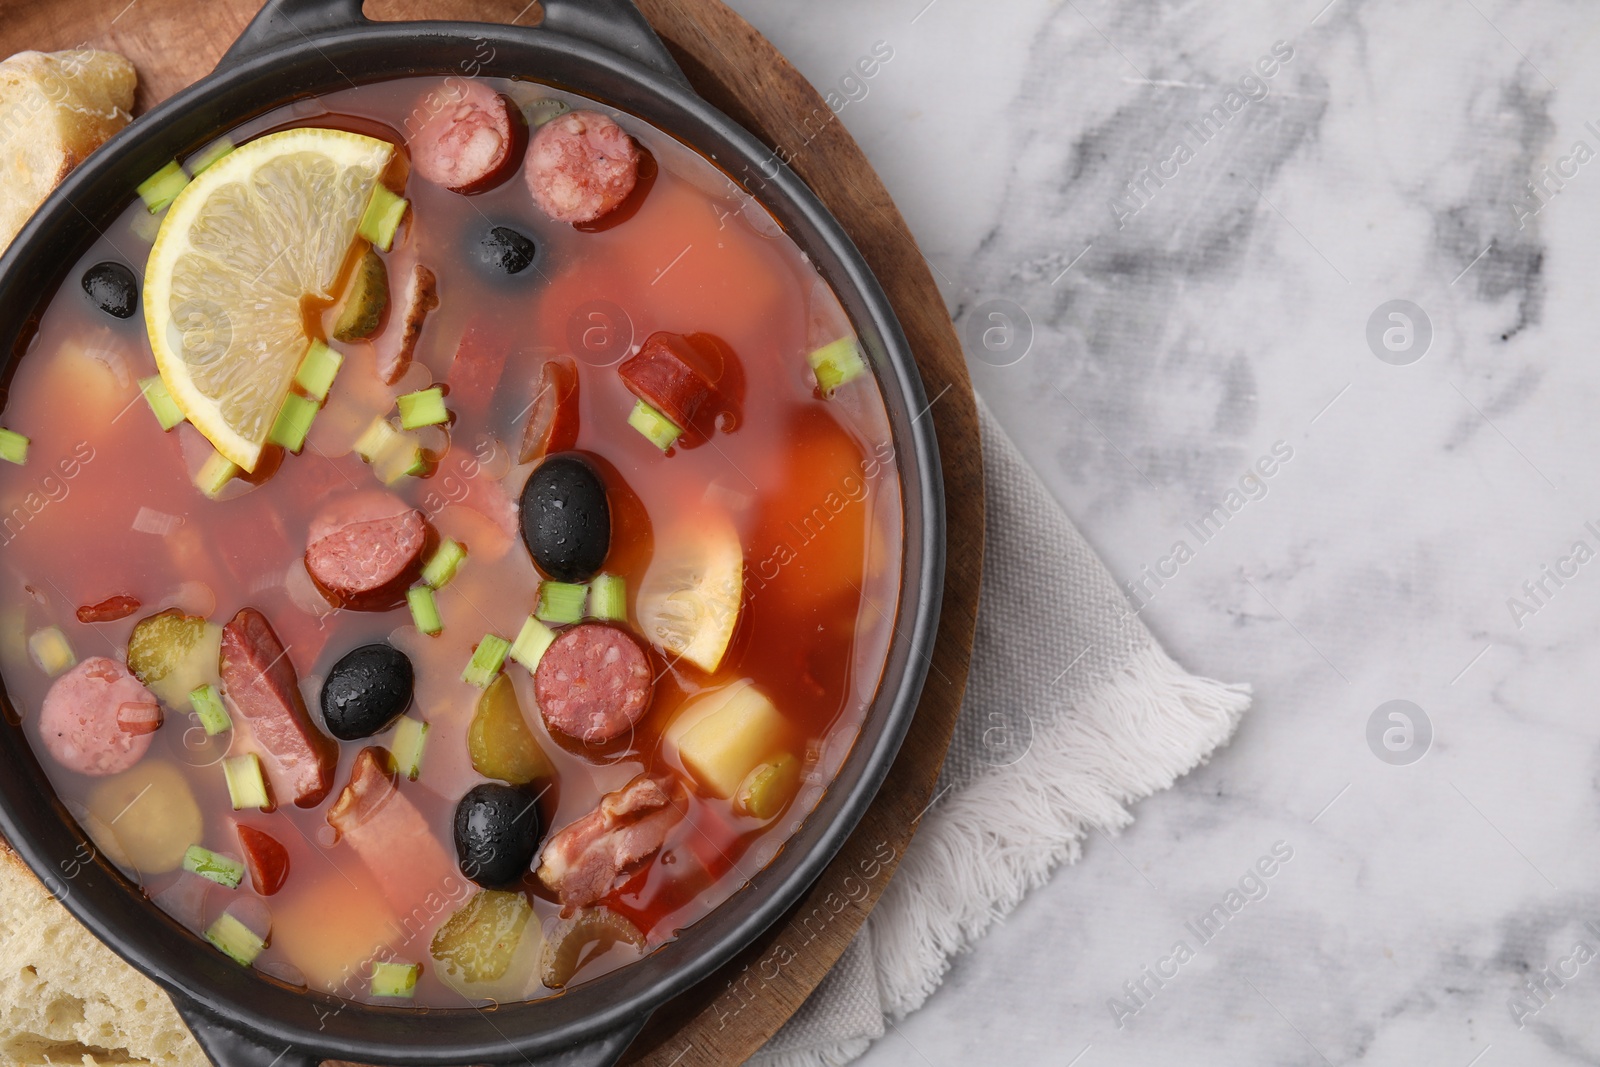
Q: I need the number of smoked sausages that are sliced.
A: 5